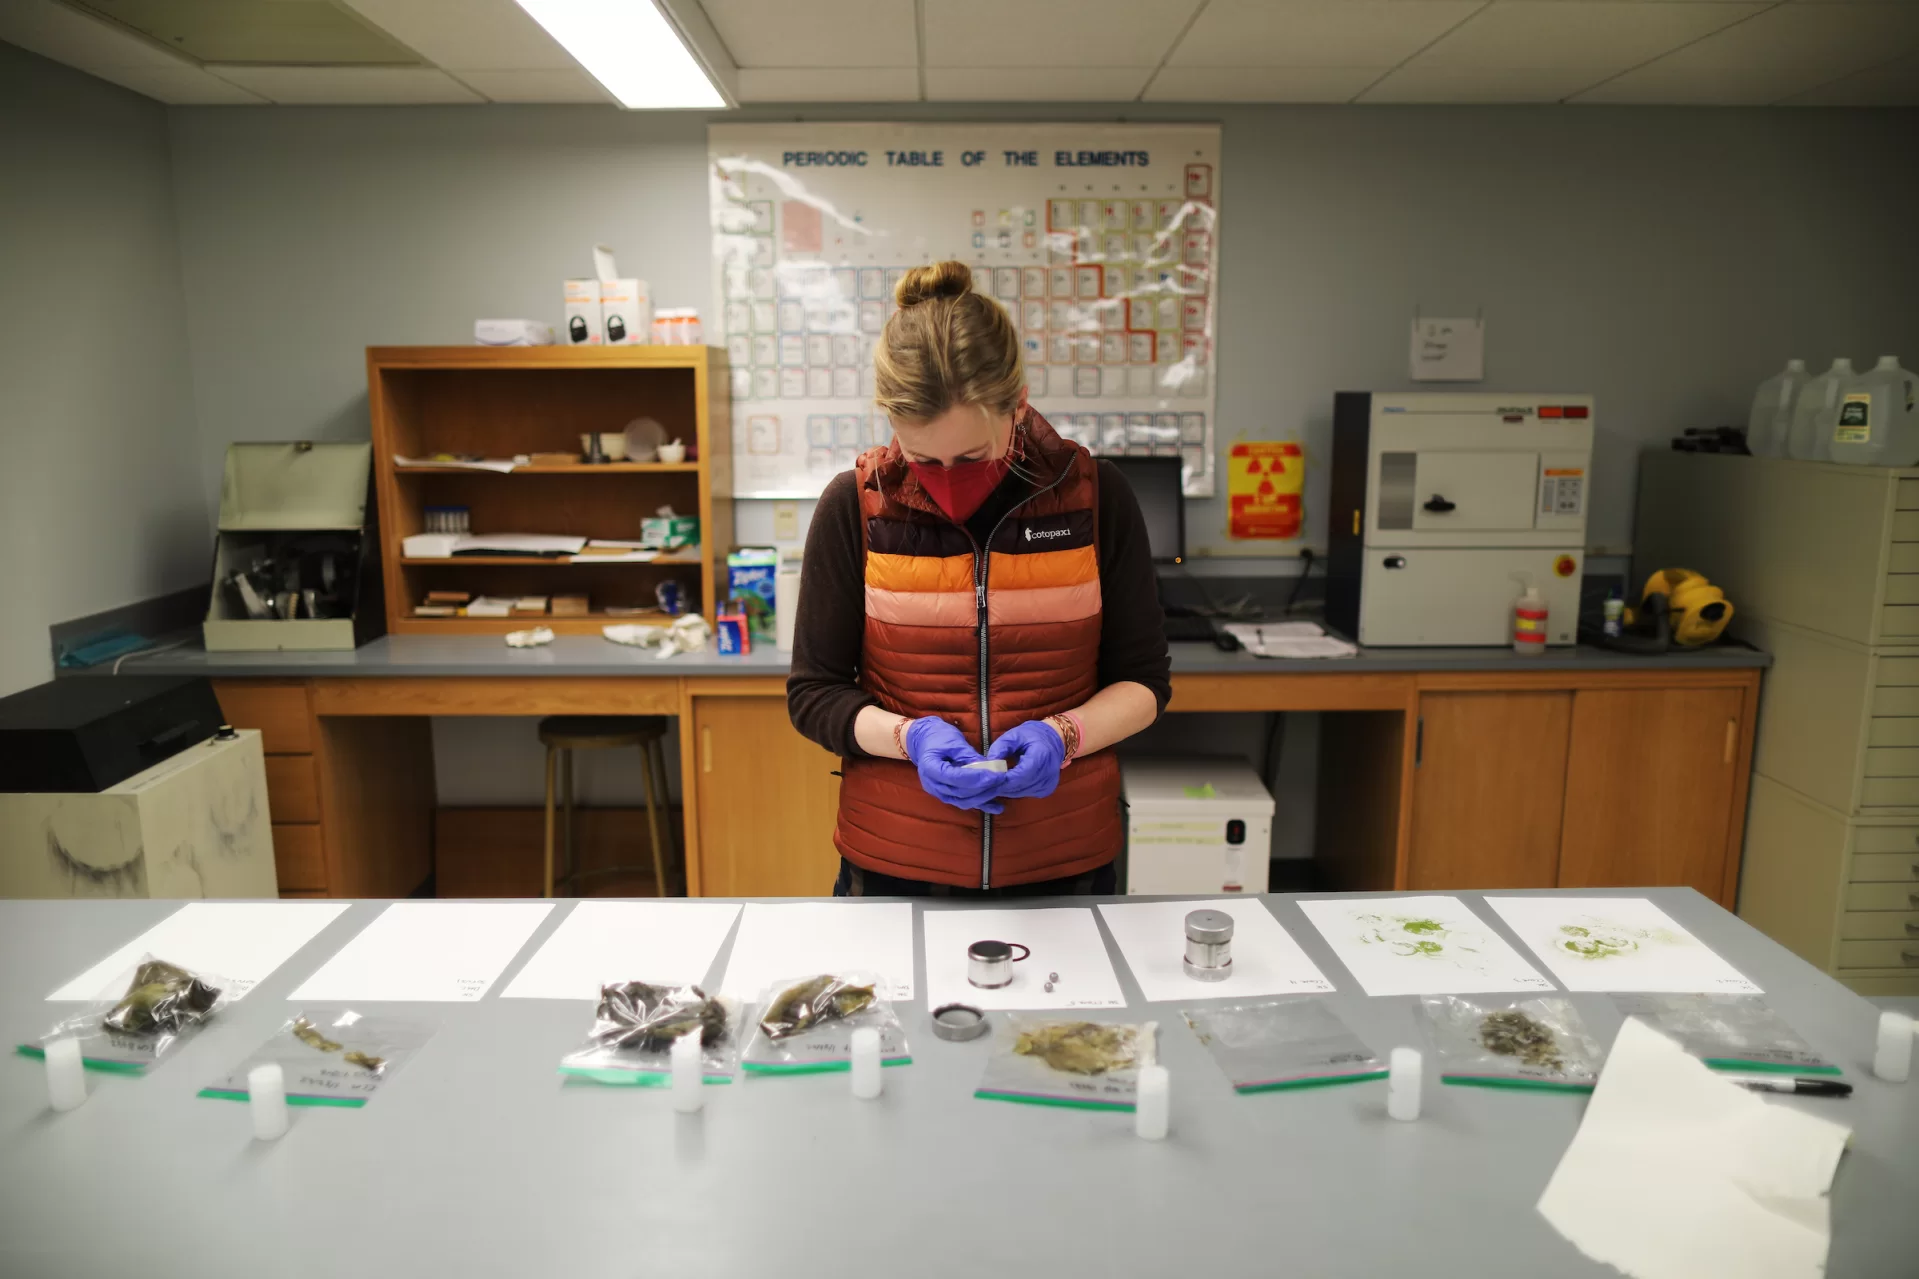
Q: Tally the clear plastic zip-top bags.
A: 8